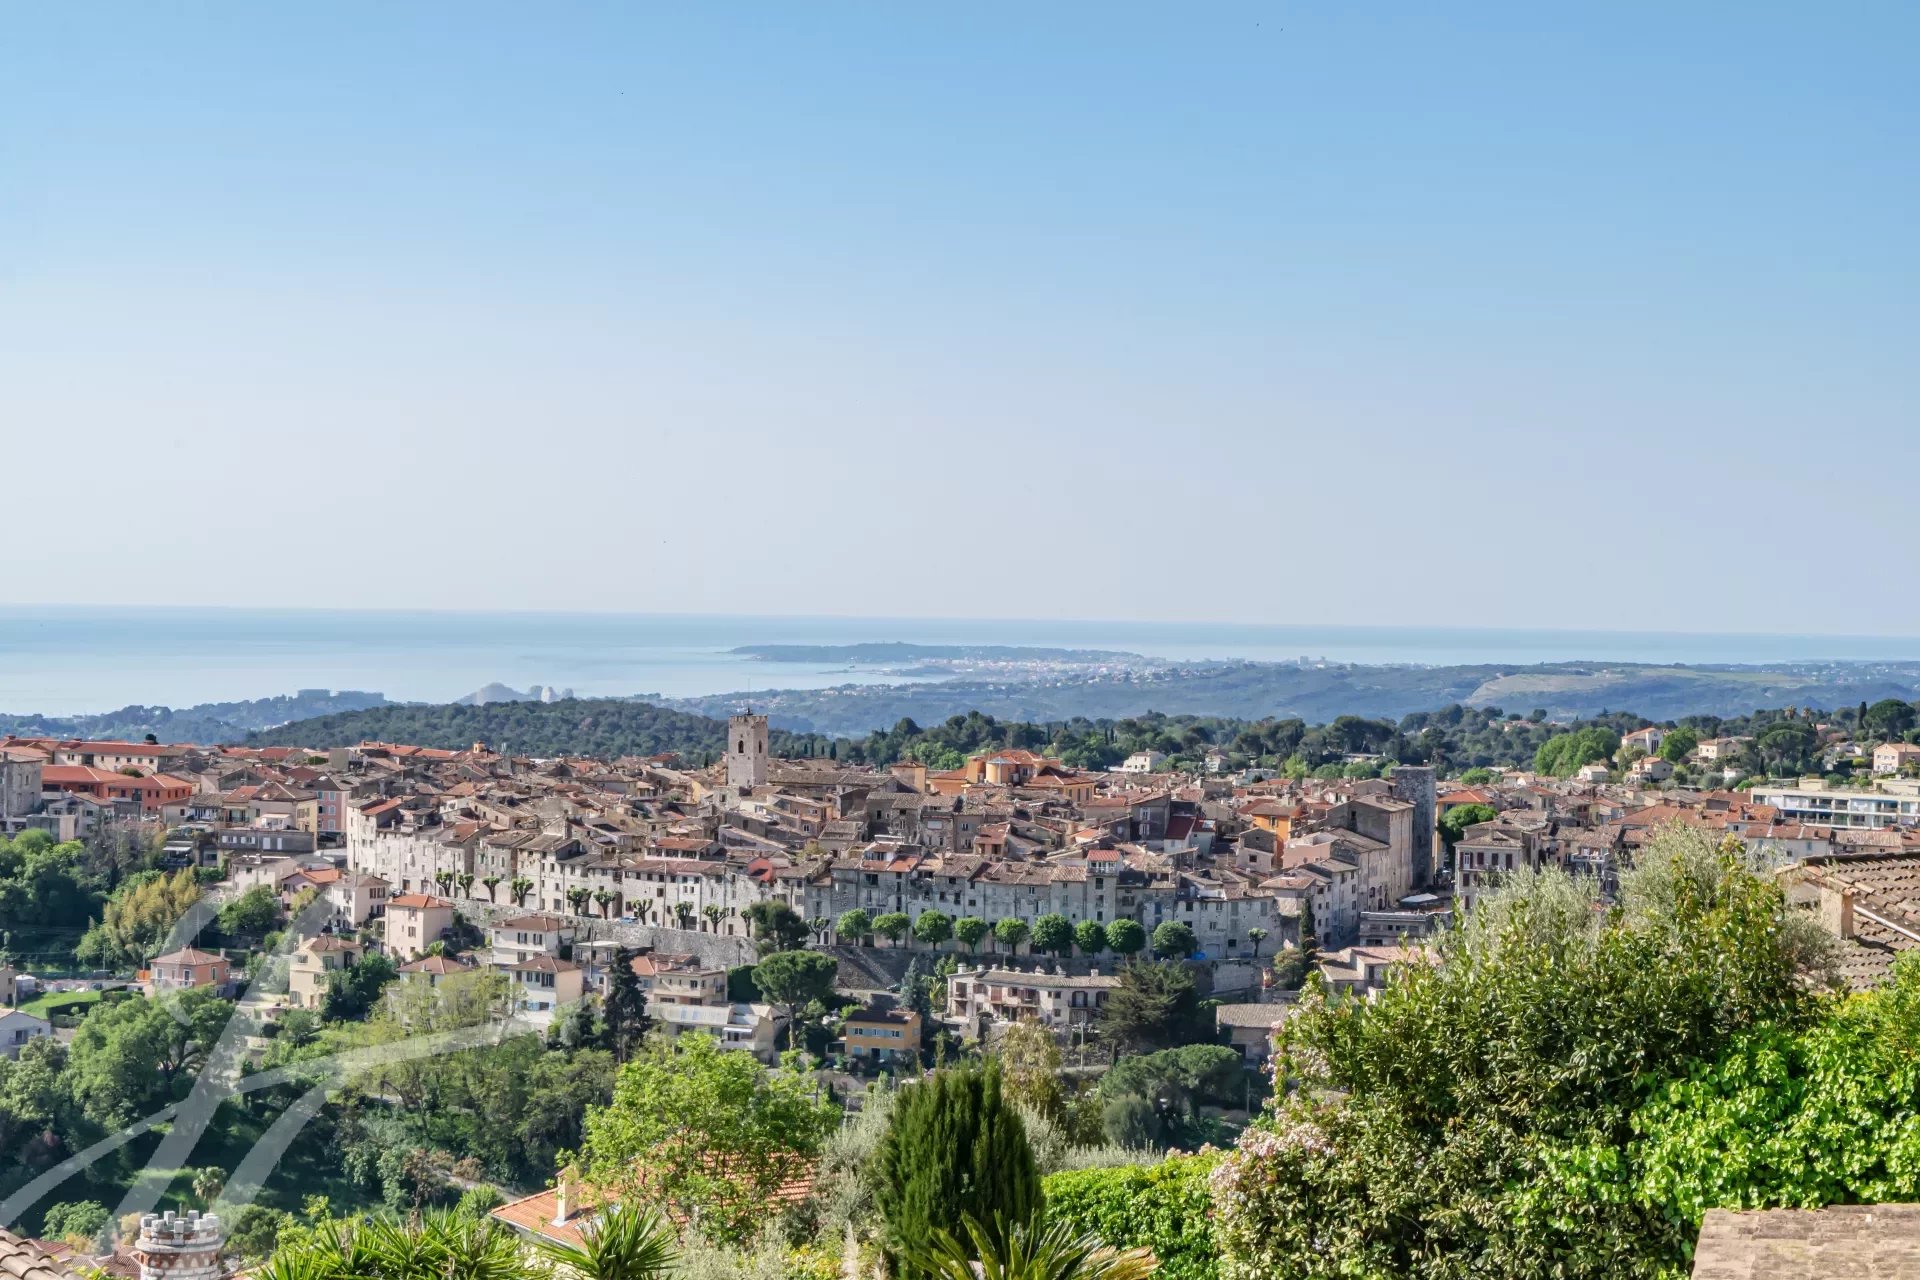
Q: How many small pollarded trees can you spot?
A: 12